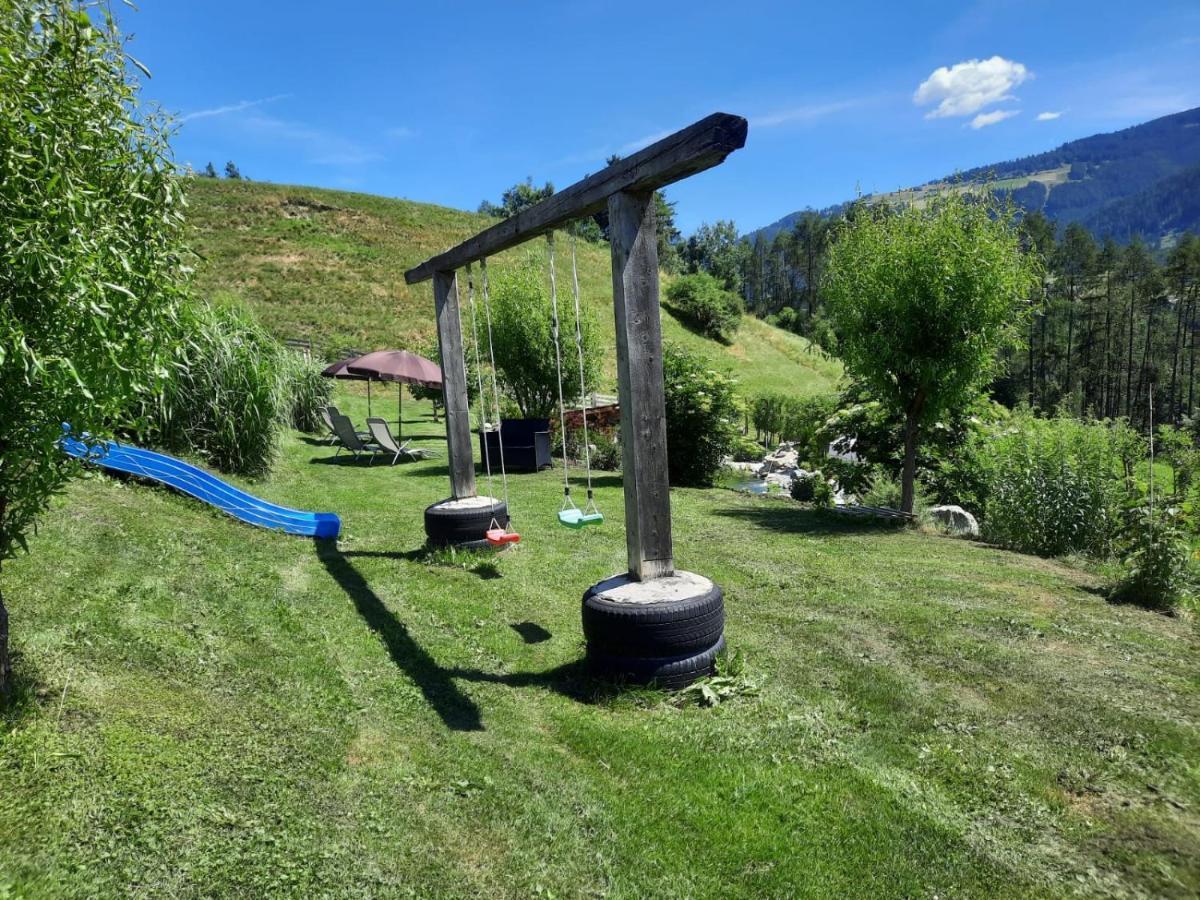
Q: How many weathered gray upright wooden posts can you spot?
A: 2